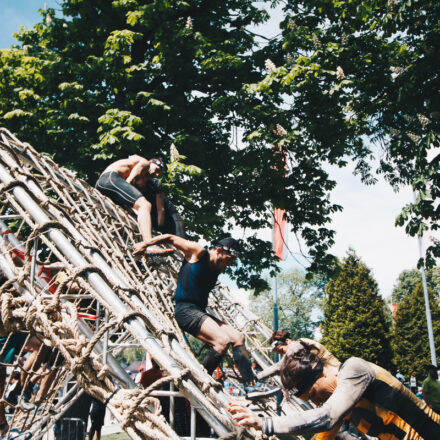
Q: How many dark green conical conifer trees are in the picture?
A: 2